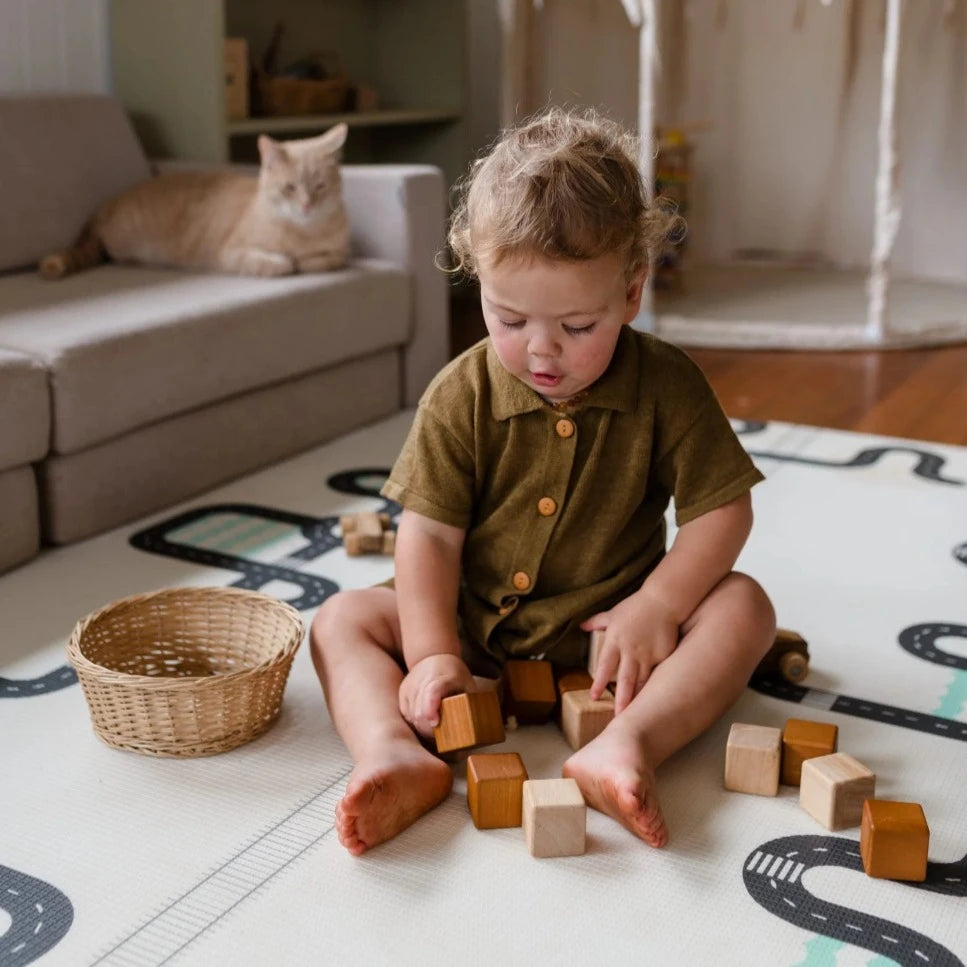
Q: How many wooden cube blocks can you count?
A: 12